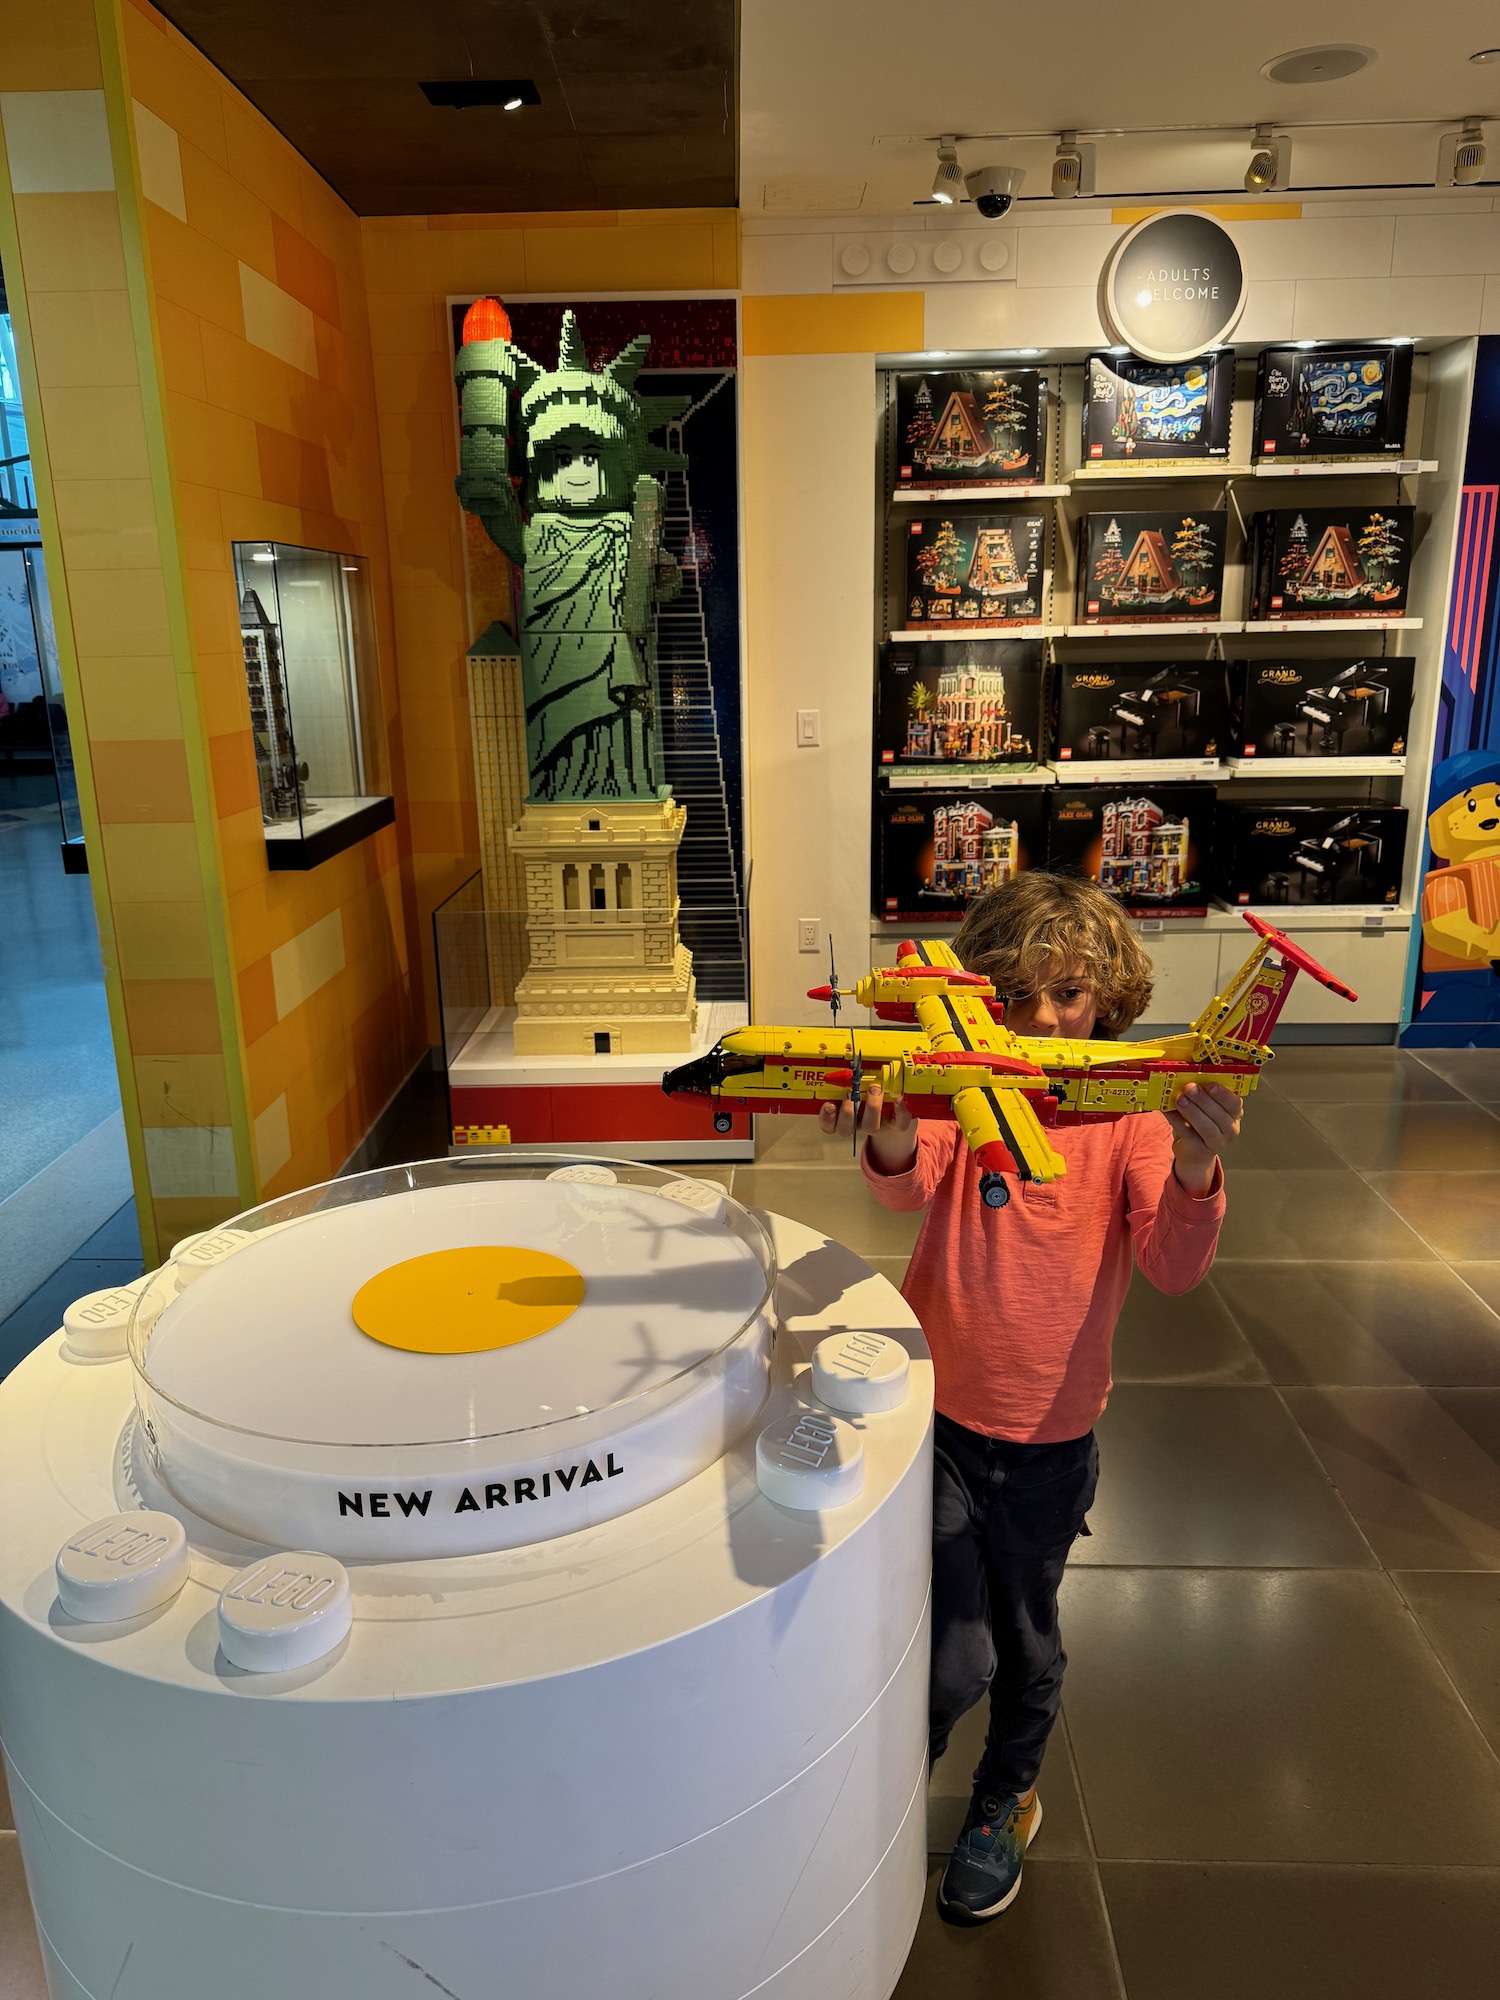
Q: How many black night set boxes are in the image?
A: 2